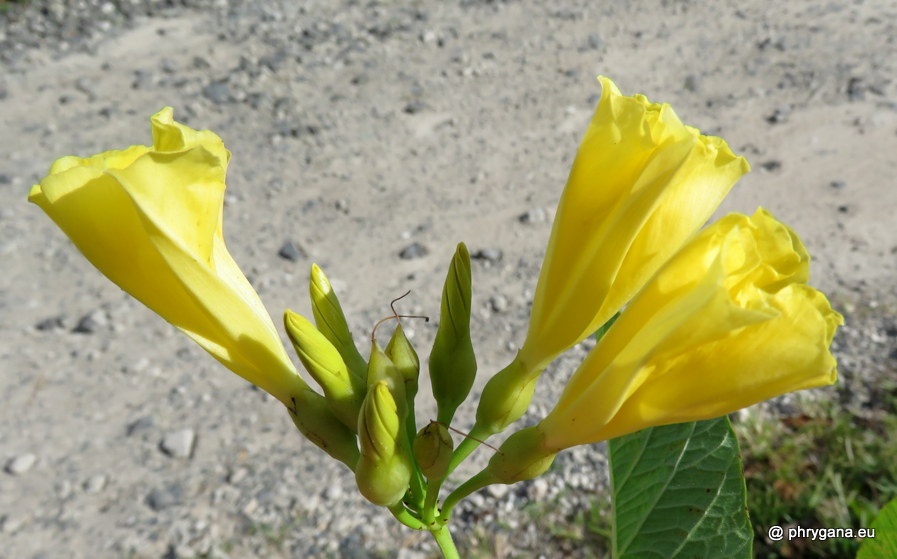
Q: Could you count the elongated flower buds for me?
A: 4